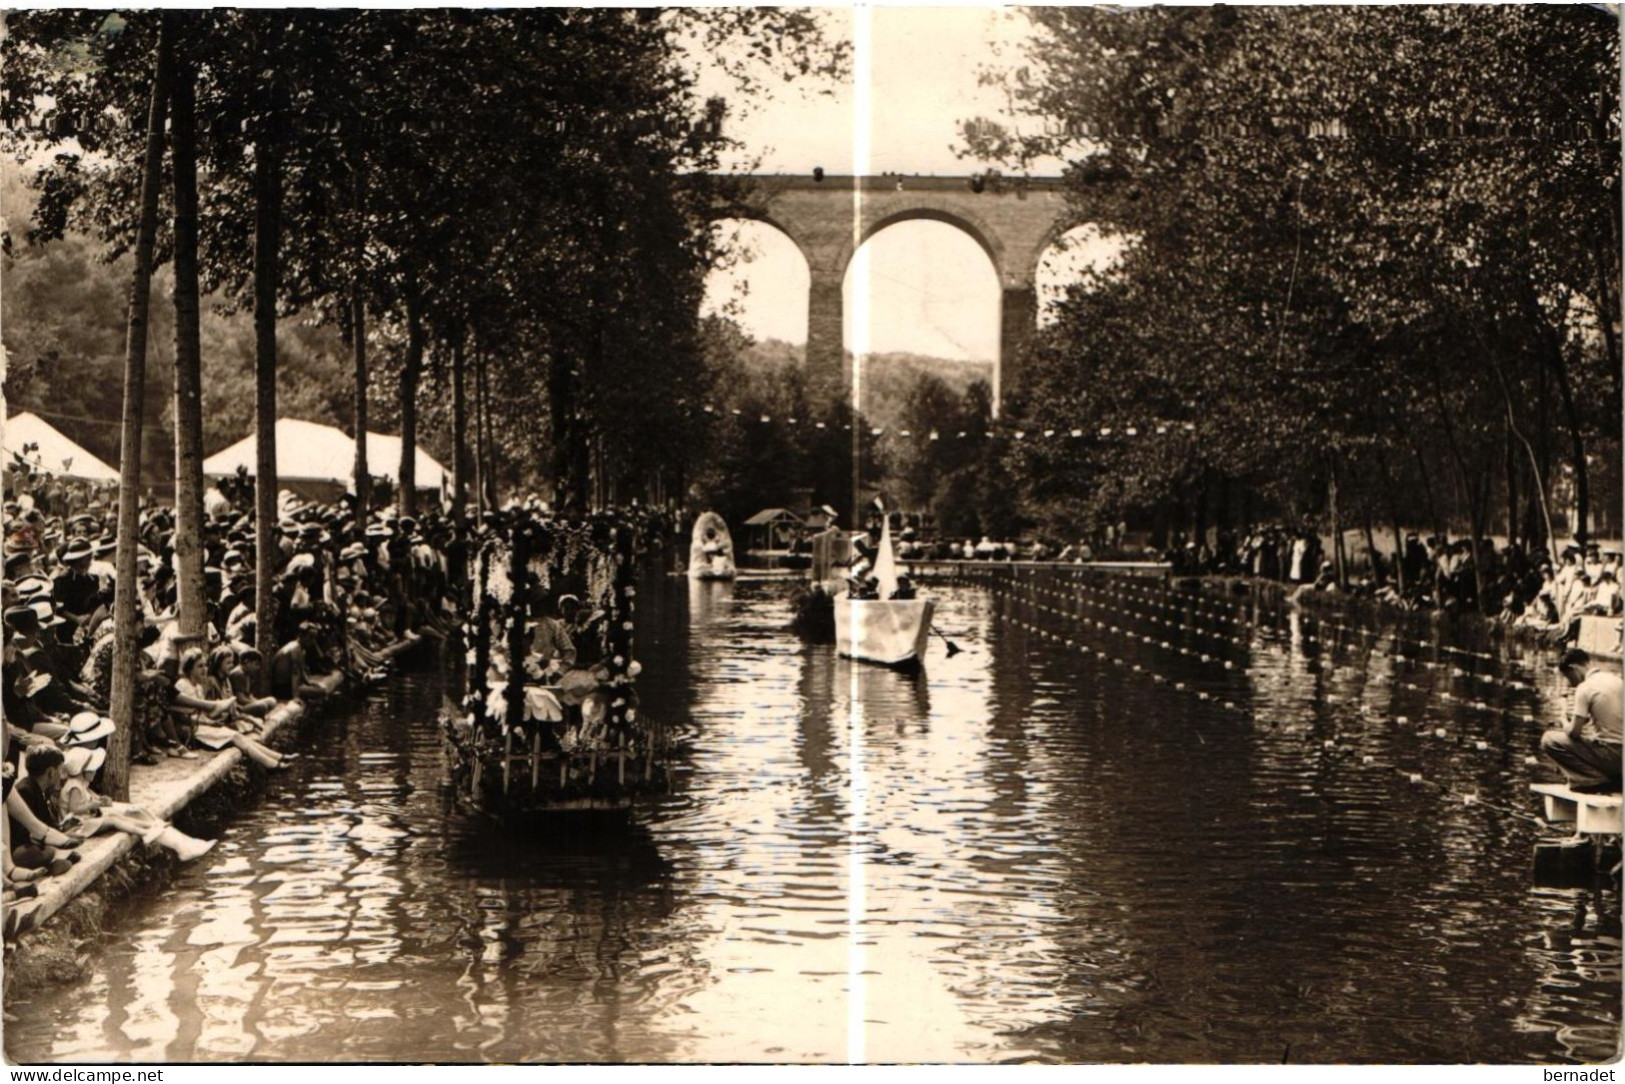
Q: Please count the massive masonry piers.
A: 2